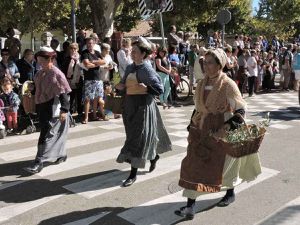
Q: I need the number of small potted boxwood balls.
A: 0